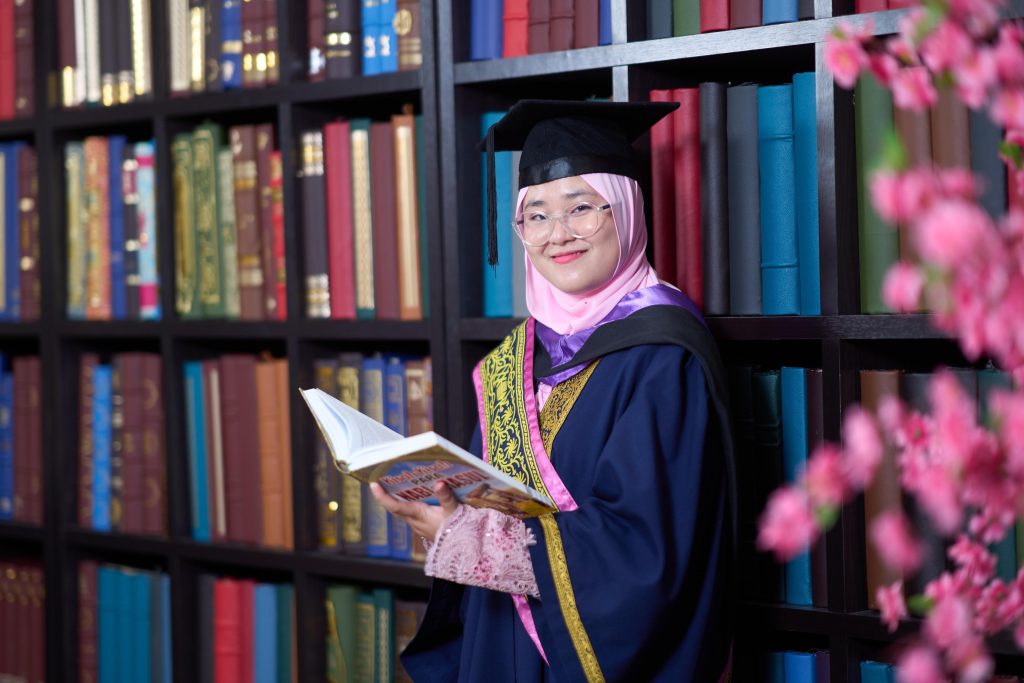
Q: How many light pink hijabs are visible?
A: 1